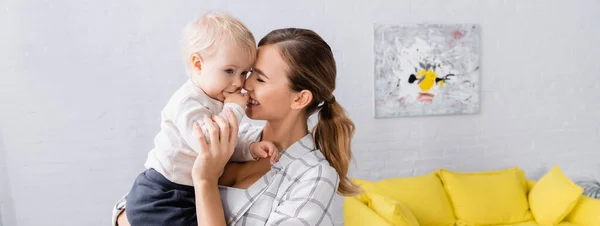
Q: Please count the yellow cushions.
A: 4